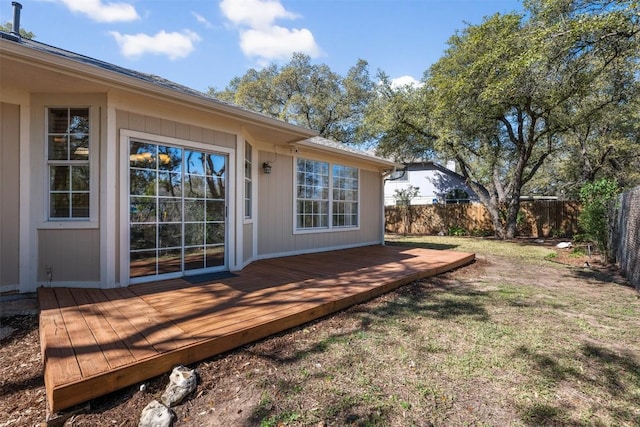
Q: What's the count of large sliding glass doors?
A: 1